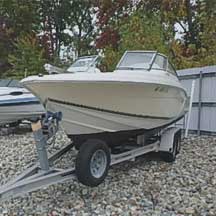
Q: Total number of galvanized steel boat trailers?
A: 1